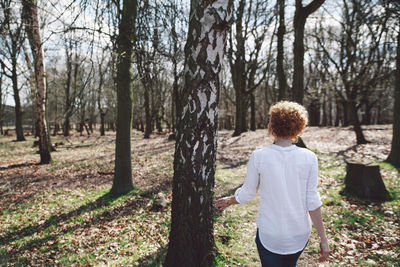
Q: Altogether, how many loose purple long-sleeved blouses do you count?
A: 0